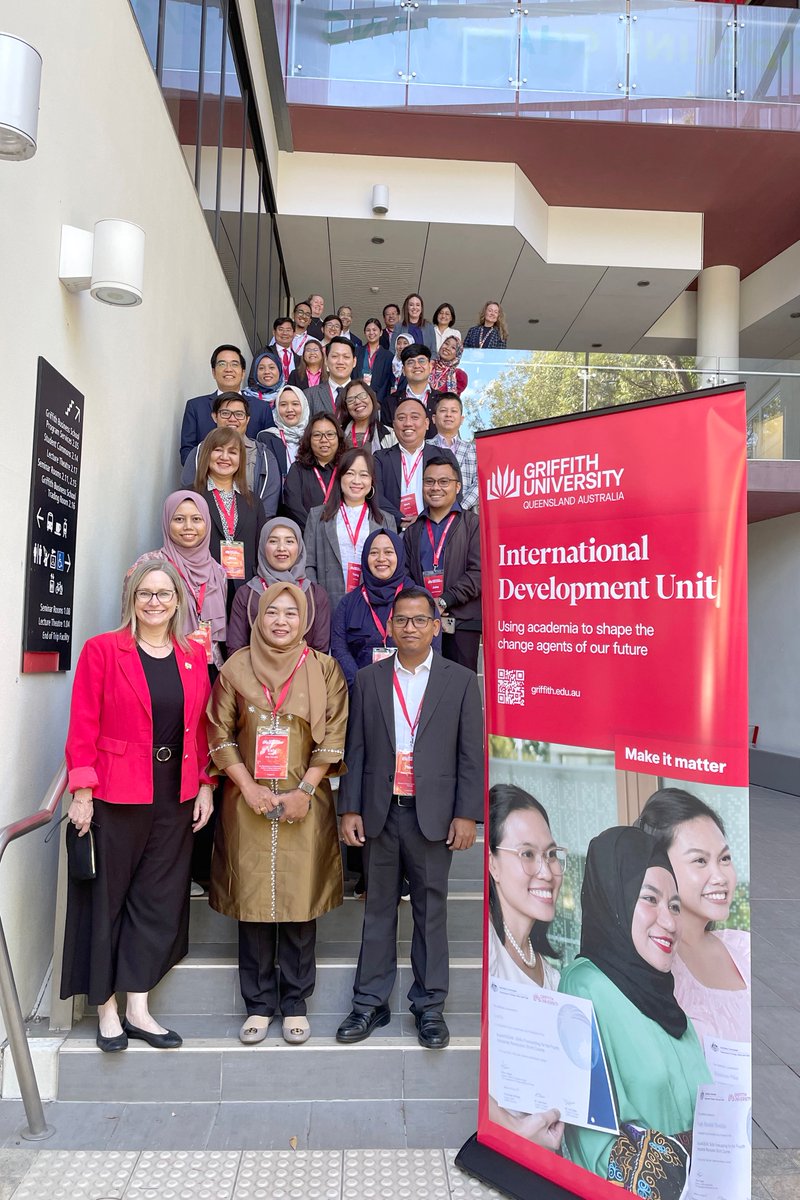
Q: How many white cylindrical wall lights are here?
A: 3